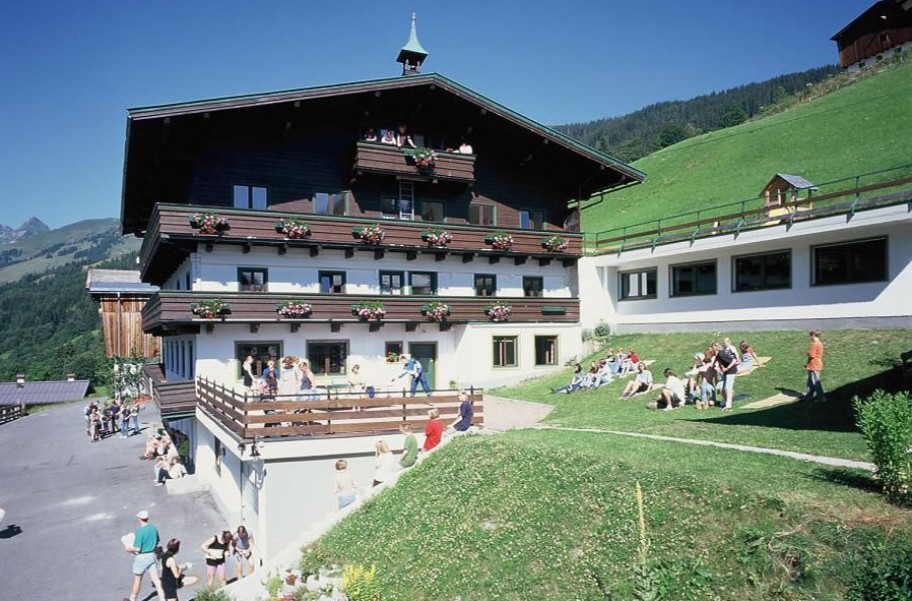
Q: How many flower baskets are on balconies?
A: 12